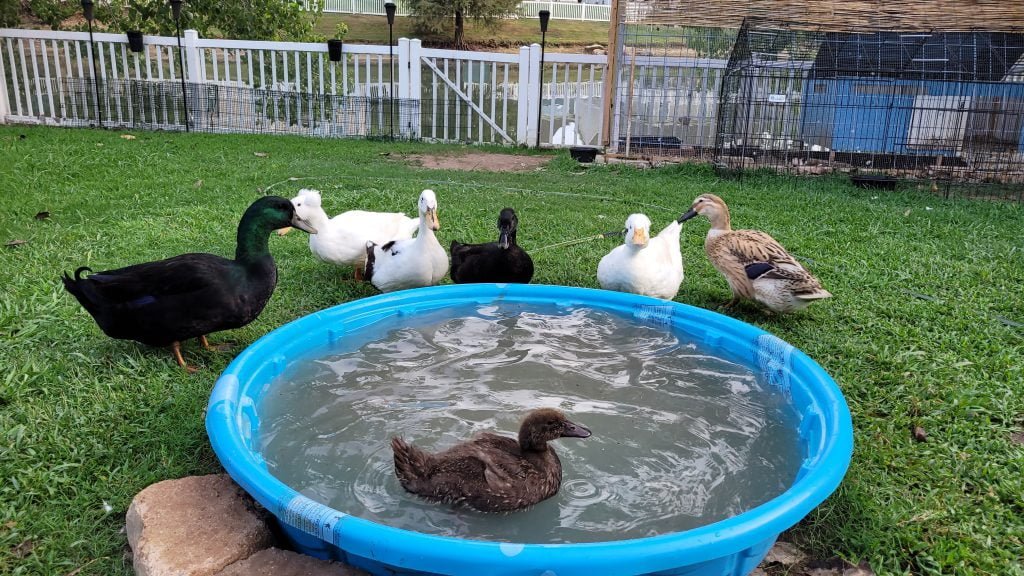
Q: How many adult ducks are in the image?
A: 6